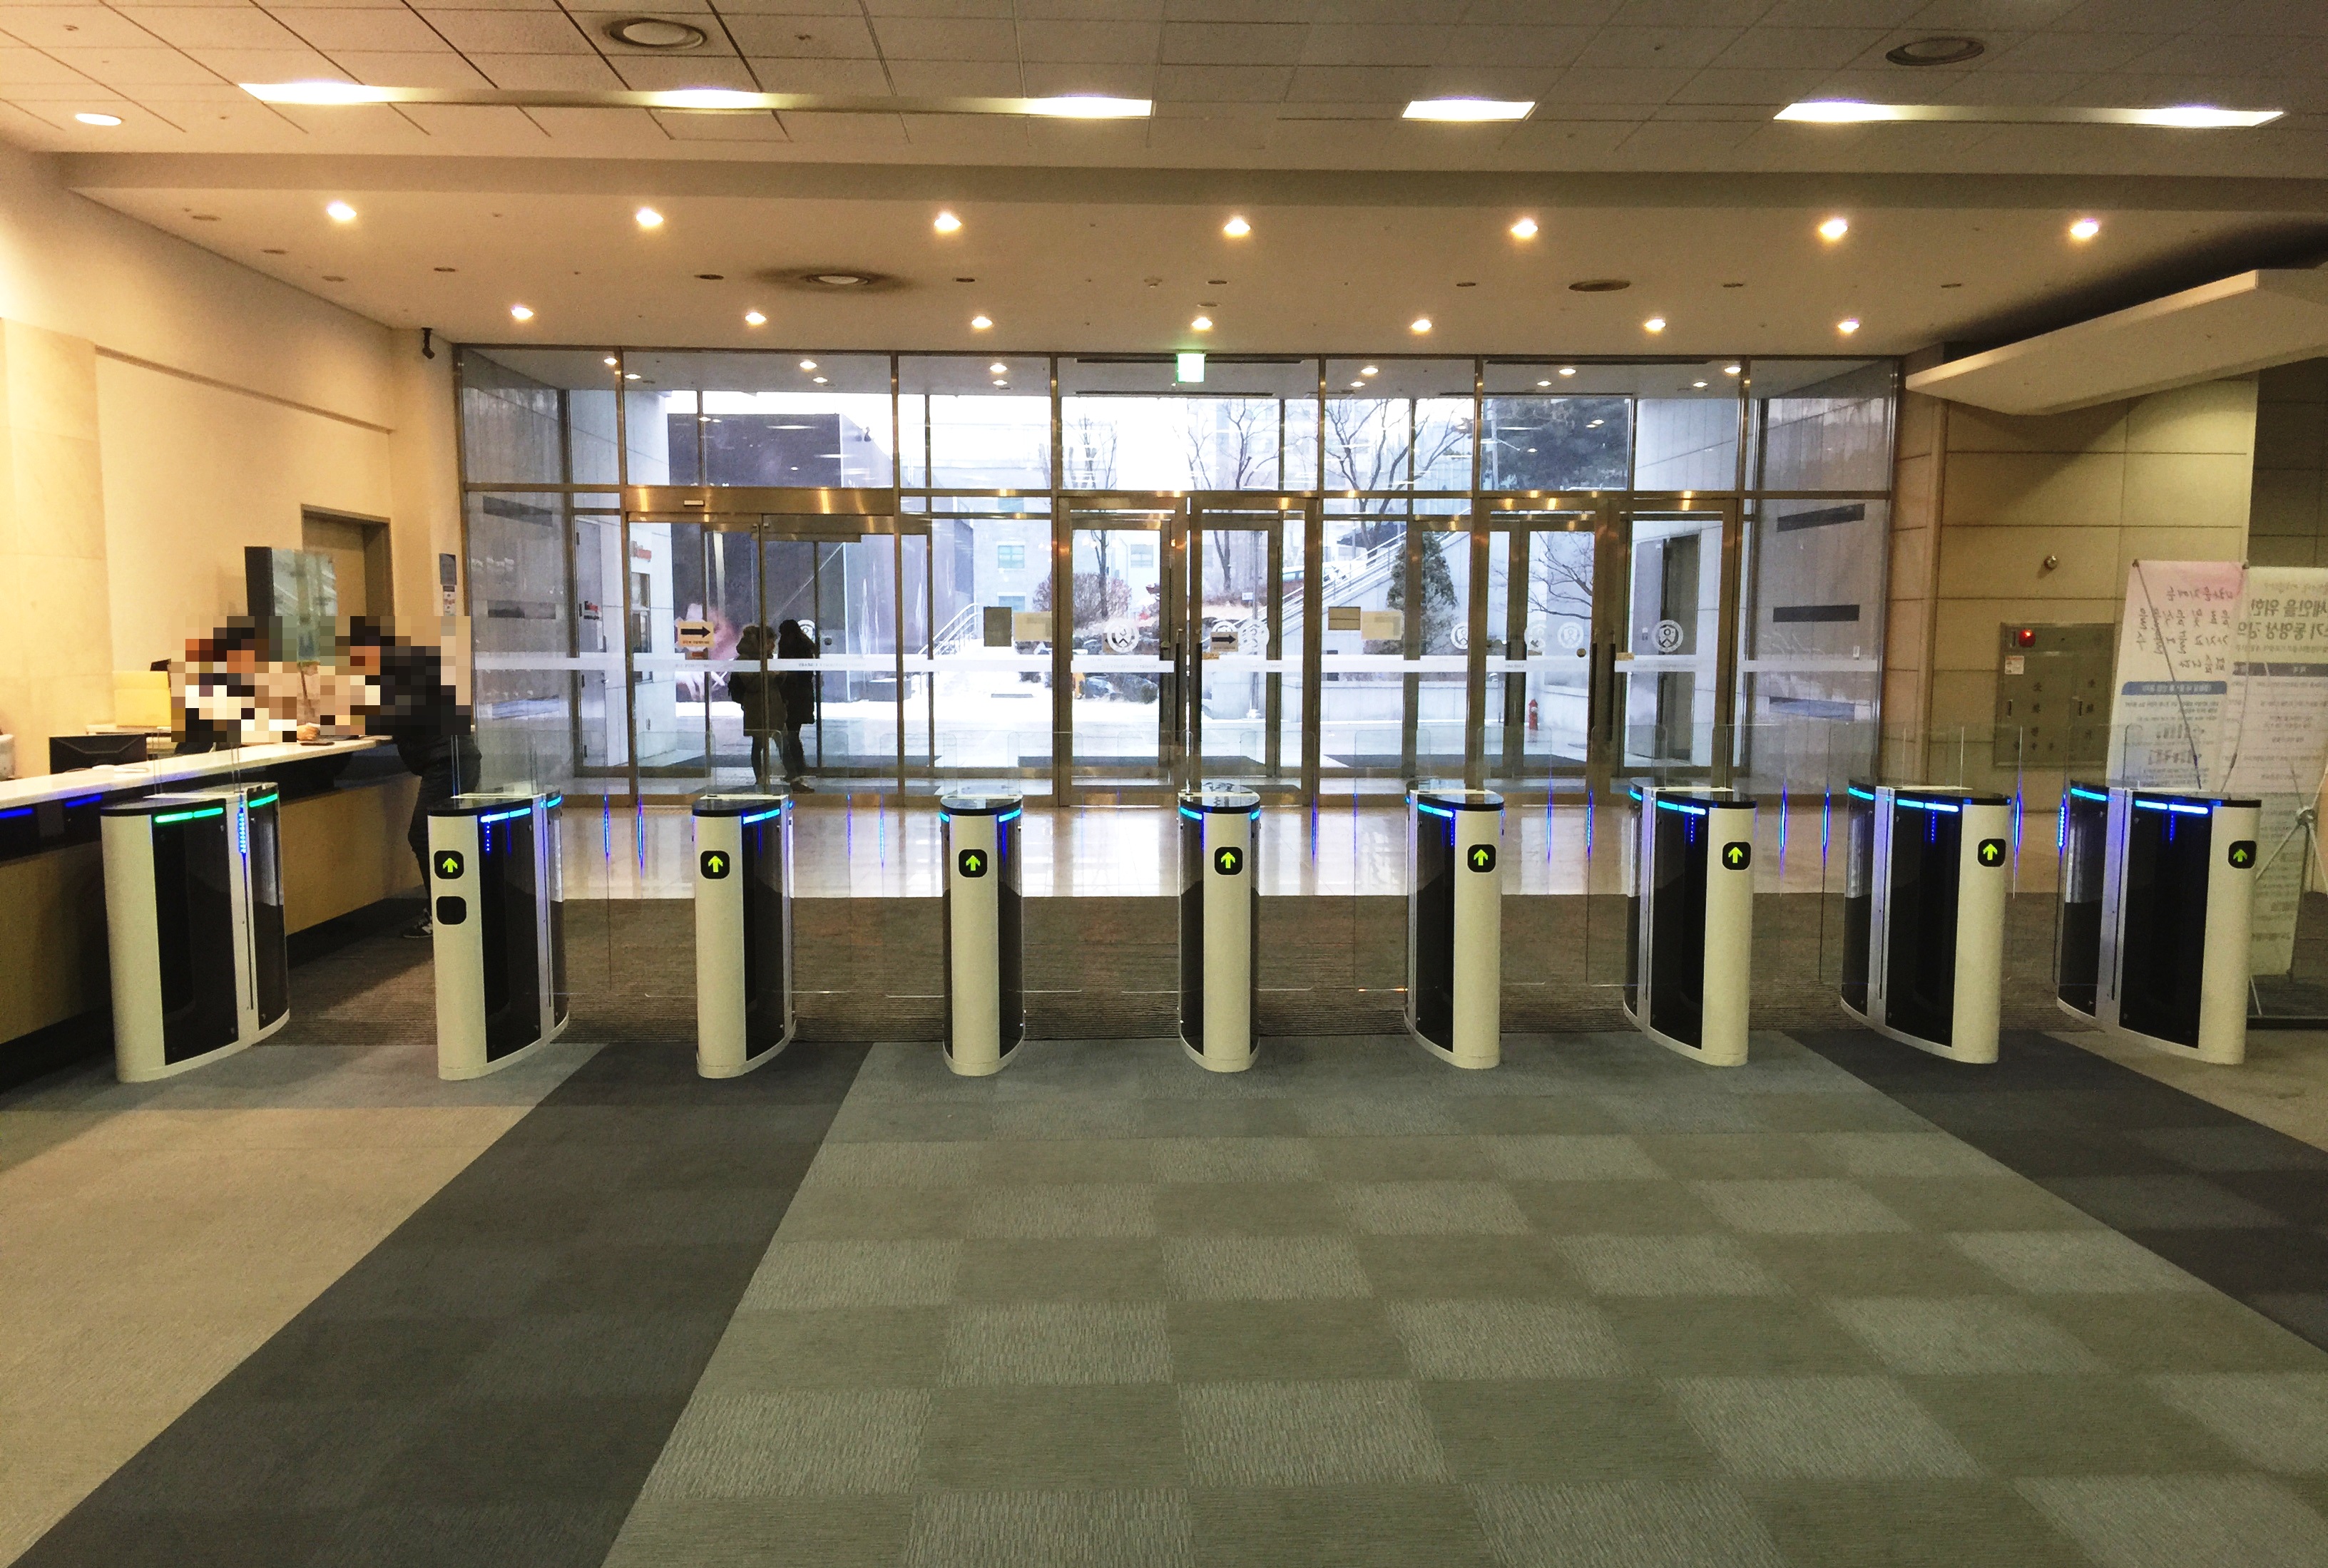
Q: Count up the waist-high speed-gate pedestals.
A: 9